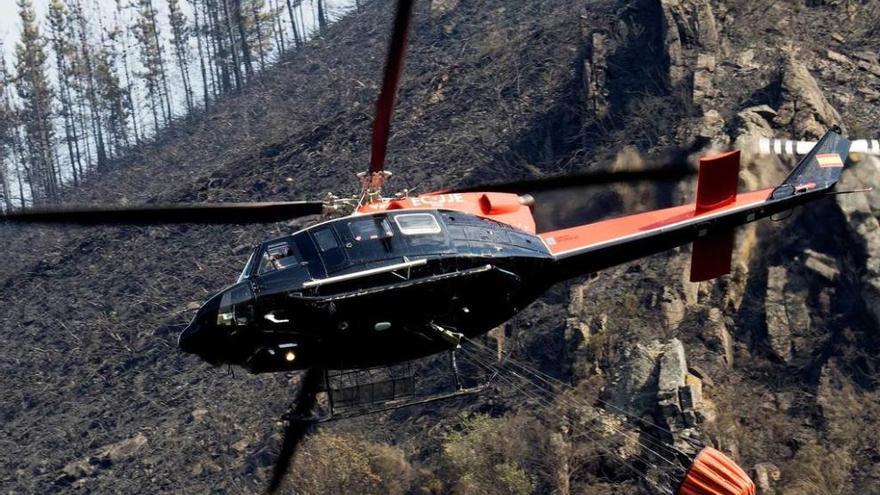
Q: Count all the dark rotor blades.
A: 4